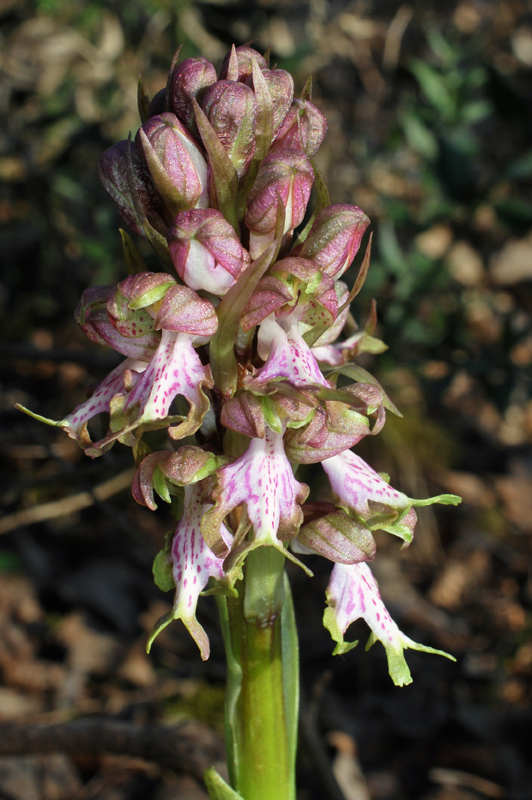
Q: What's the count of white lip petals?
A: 7